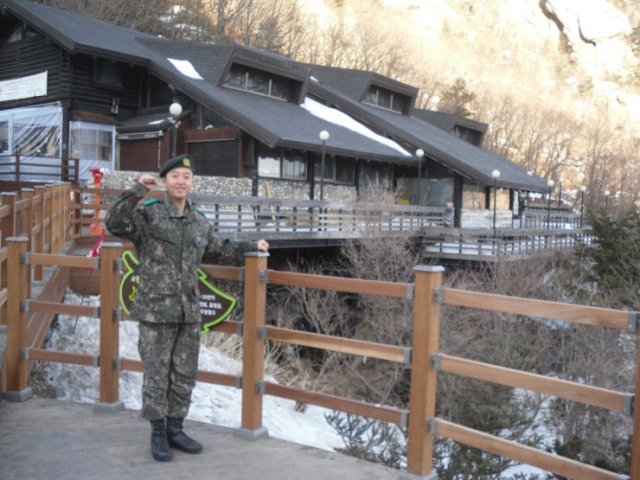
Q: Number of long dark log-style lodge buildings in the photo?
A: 1